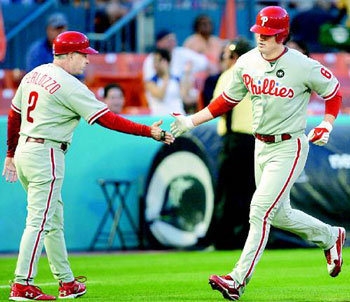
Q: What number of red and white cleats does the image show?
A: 4